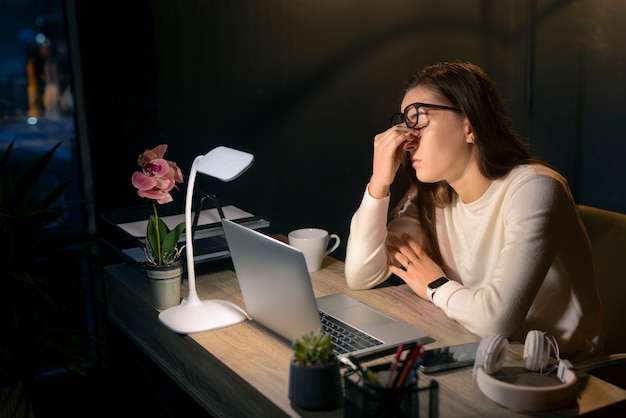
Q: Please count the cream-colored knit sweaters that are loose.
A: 1